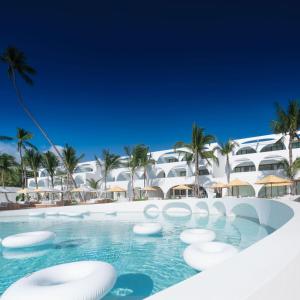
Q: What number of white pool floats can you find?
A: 5